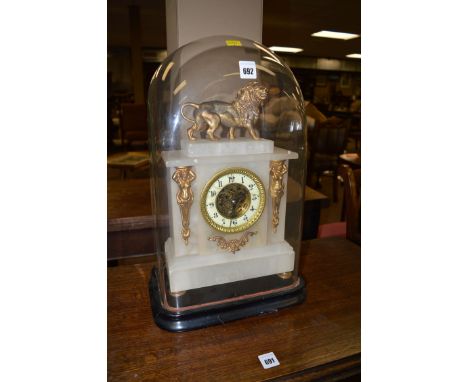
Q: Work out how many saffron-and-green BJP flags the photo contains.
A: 0